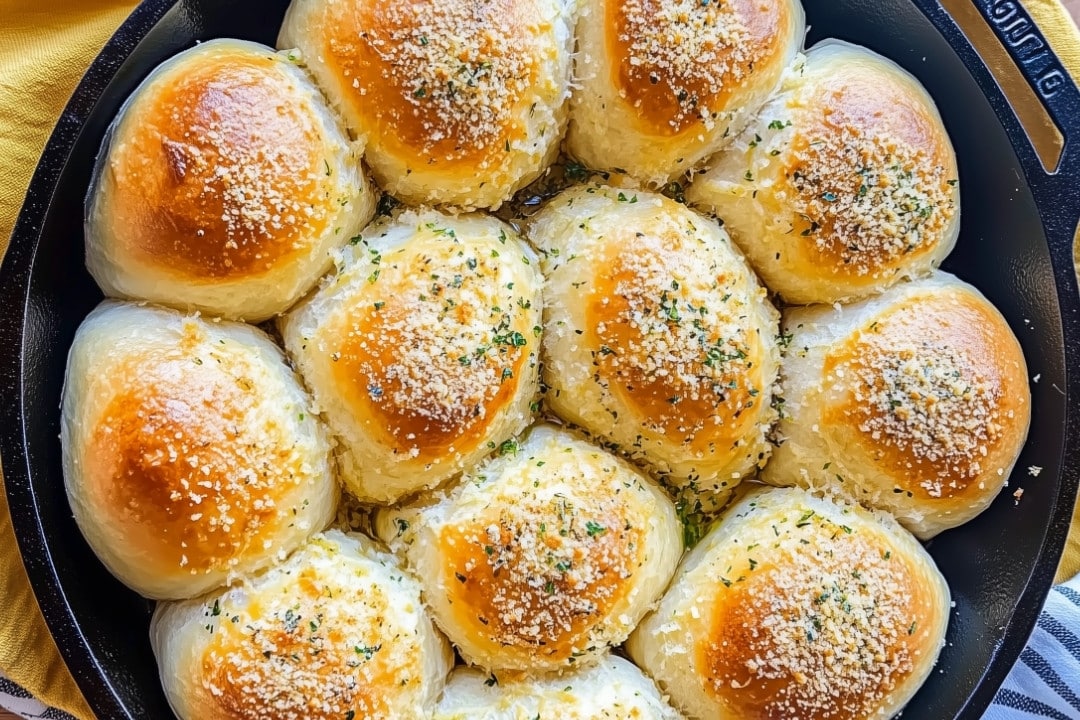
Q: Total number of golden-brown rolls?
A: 12